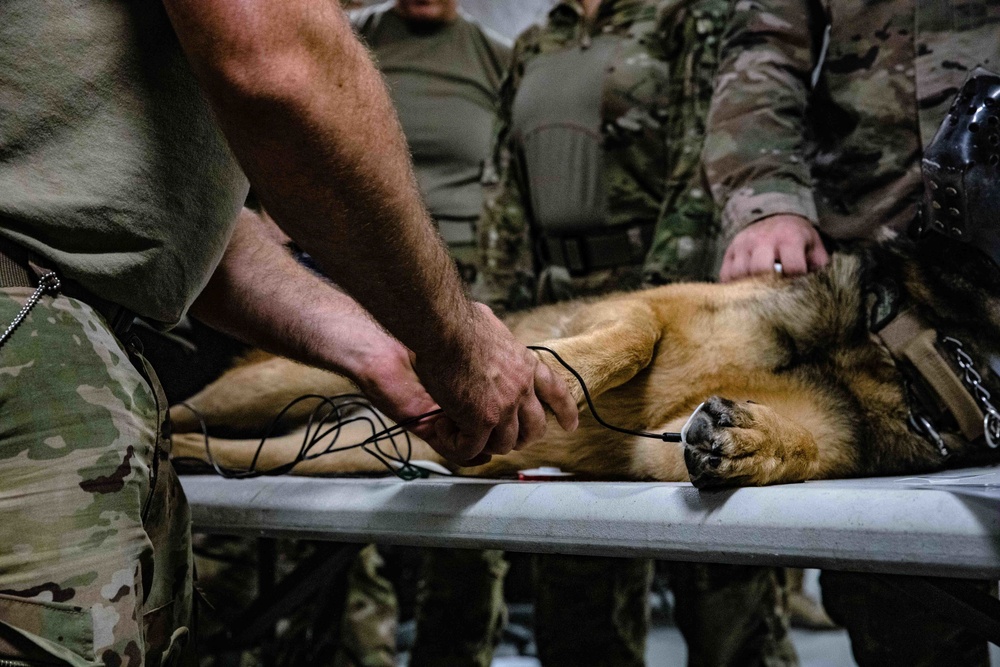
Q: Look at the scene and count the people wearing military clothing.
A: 4